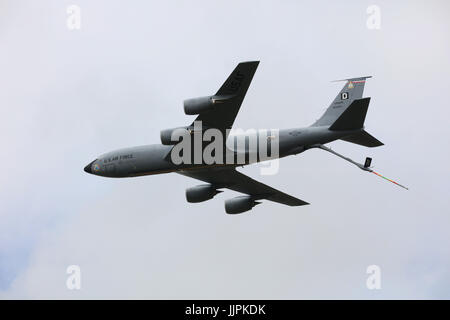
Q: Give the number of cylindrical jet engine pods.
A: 4